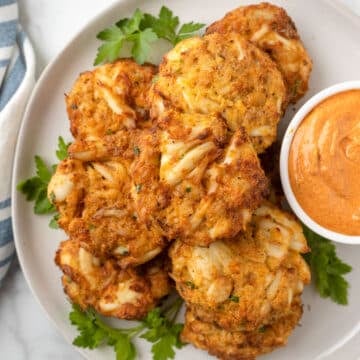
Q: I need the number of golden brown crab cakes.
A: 8